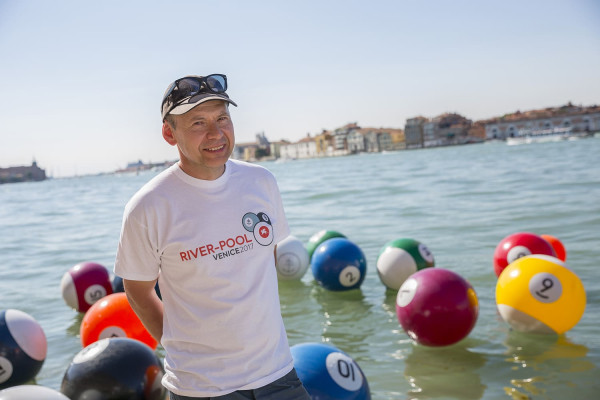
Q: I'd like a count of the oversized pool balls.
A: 15